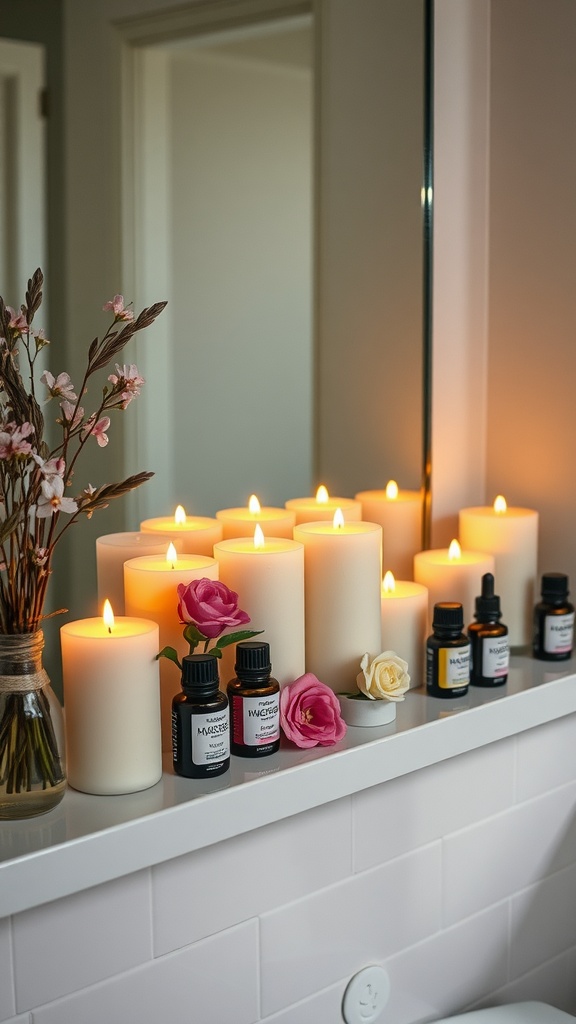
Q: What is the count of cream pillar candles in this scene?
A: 12